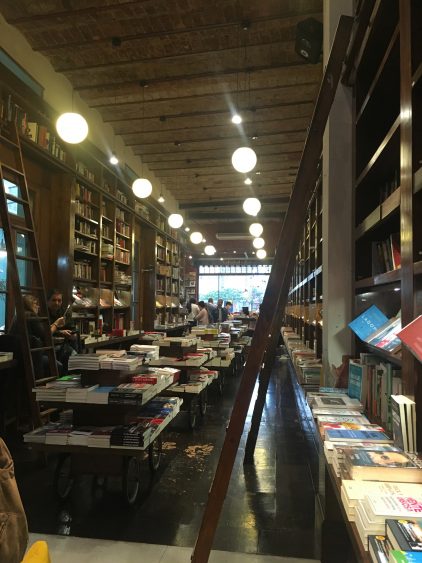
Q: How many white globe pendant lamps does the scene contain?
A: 10